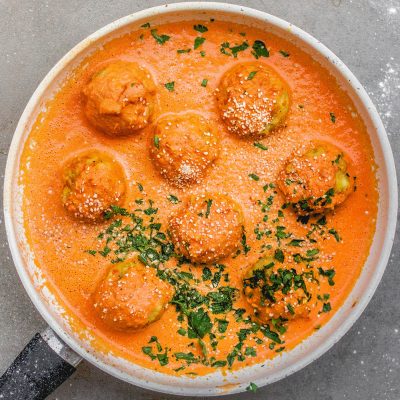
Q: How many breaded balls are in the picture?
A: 8